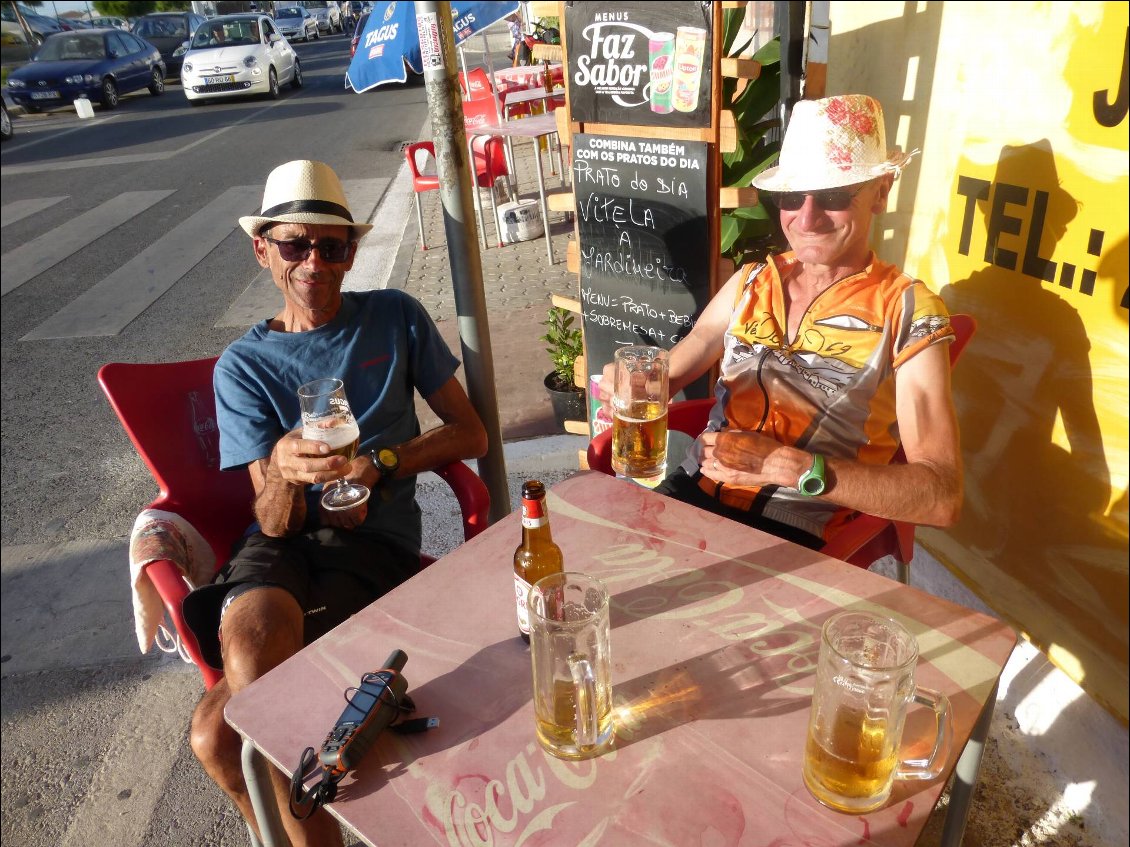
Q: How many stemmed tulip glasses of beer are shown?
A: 1